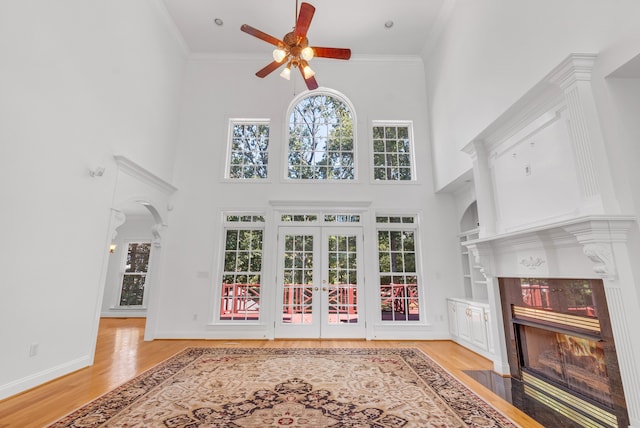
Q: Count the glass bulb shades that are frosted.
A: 4